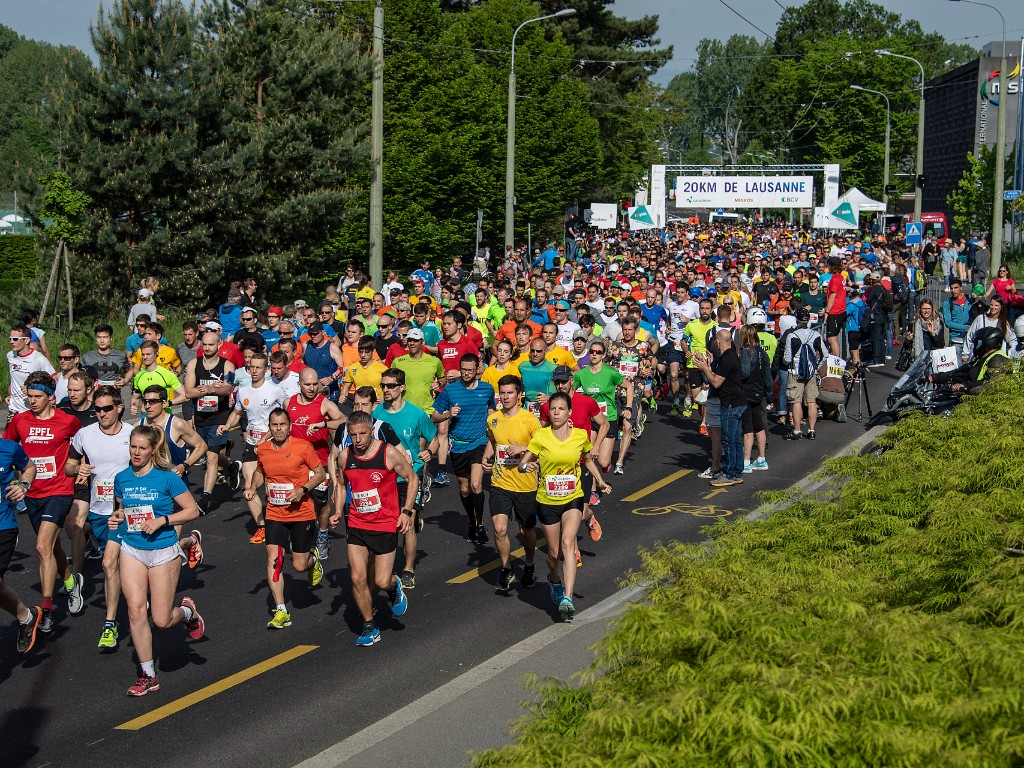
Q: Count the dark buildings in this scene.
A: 1